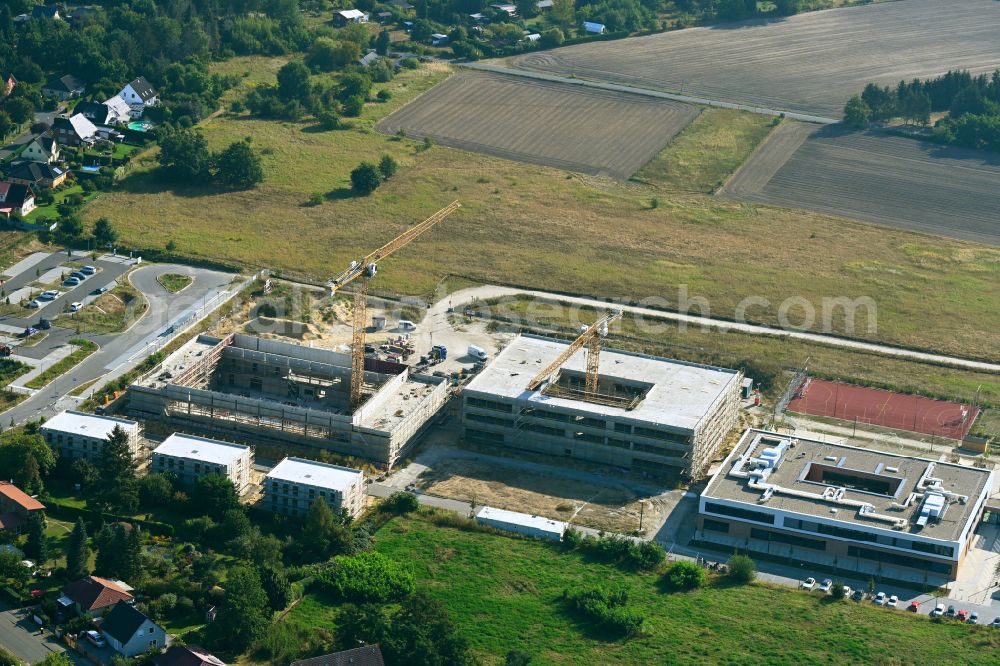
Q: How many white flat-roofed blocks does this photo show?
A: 3